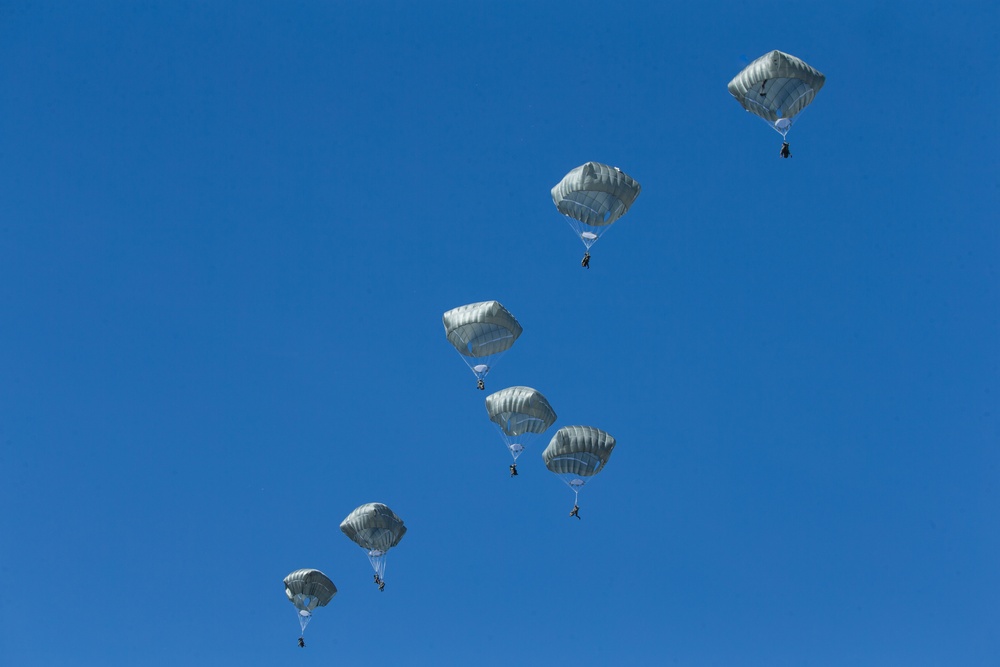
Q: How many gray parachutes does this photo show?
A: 7